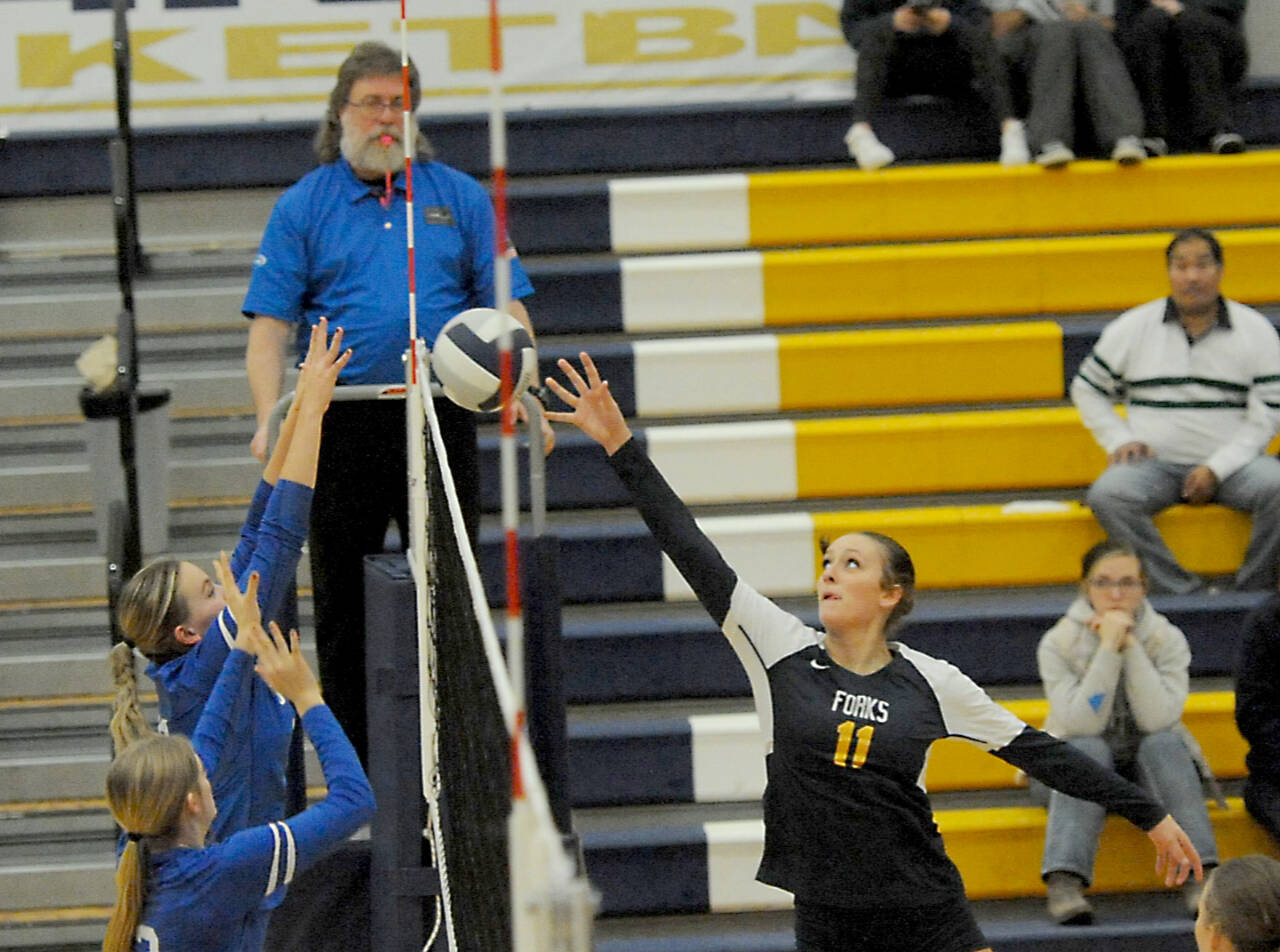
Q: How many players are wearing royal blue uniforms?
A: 2